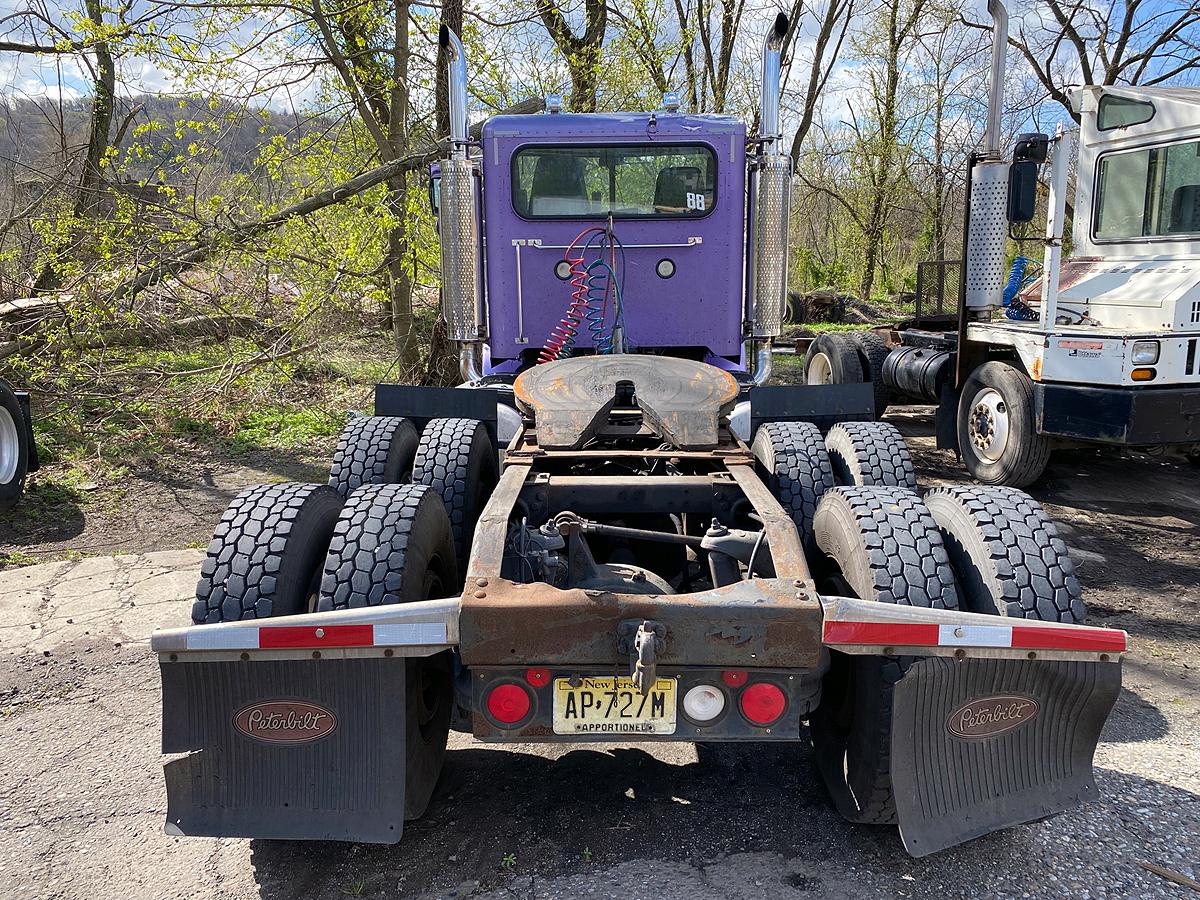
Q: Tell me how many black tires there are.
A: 12